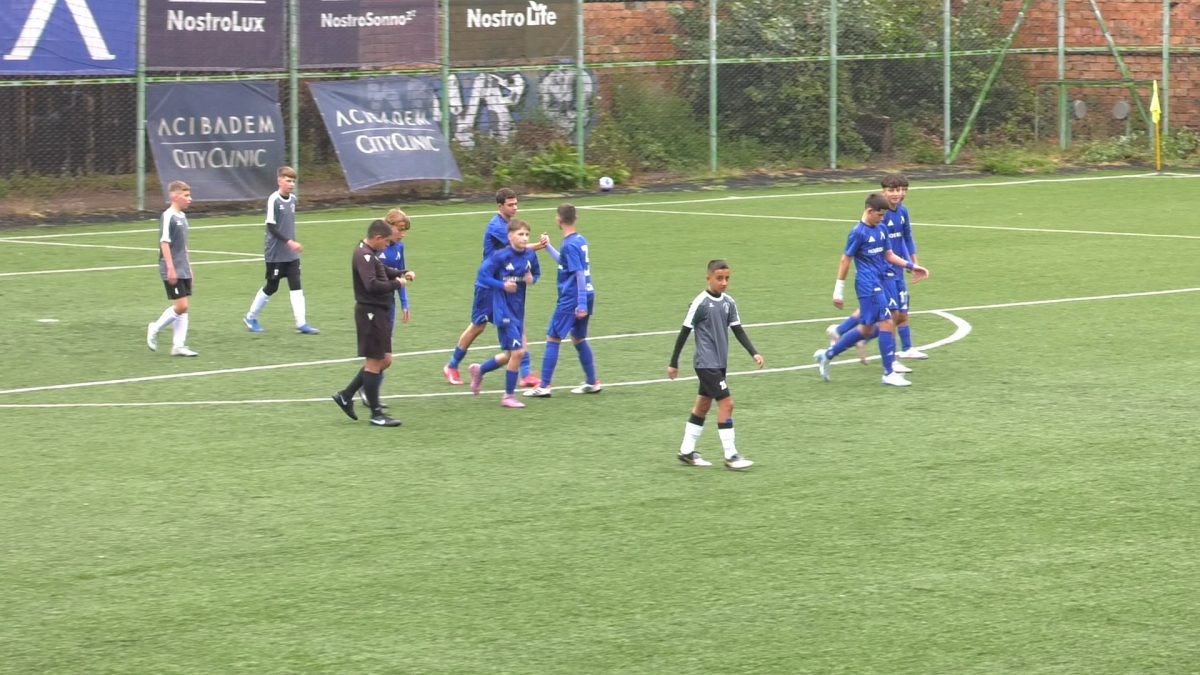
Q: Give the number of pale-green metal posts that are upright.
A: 9